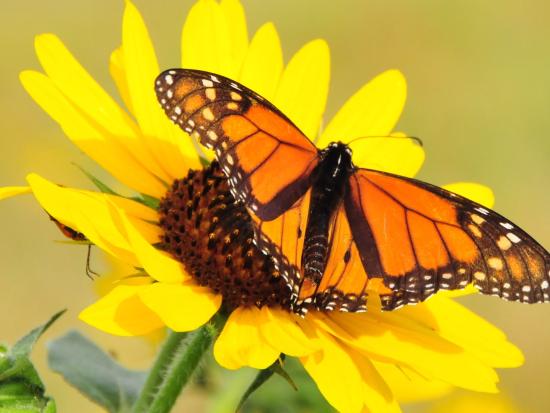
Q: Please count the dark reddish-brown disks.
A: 1